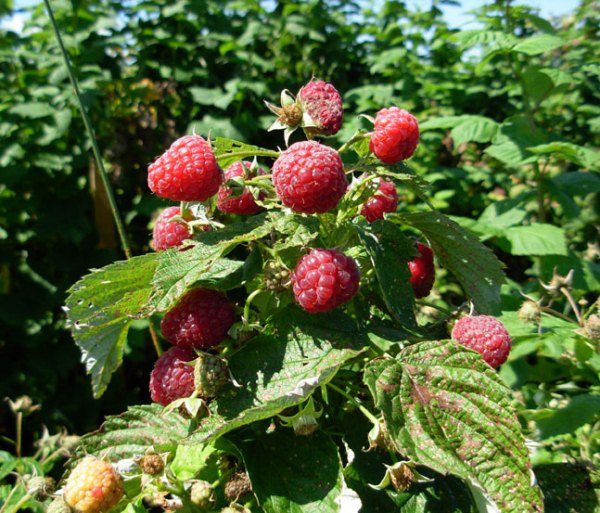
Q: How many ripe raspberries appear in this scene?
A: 12